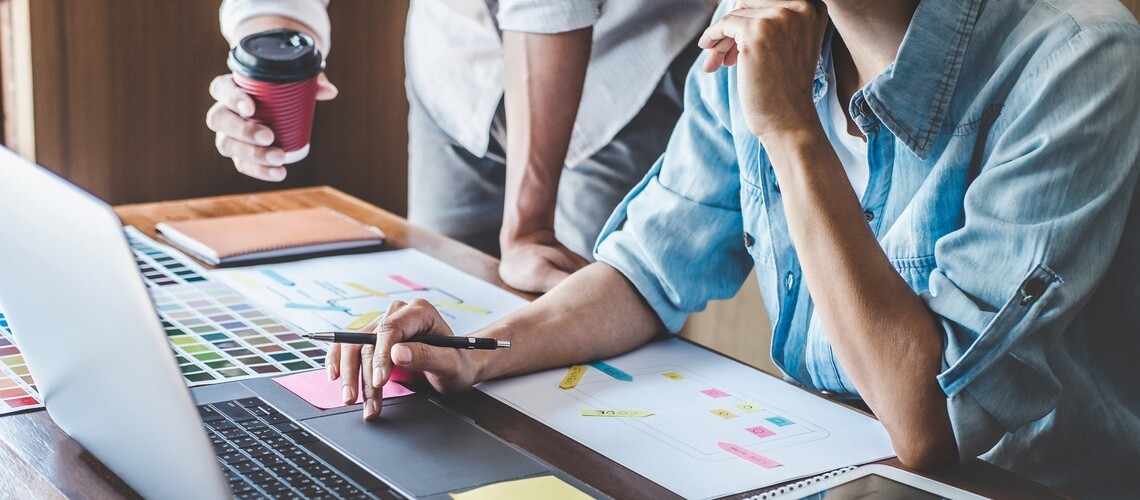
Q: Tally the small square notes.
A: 6